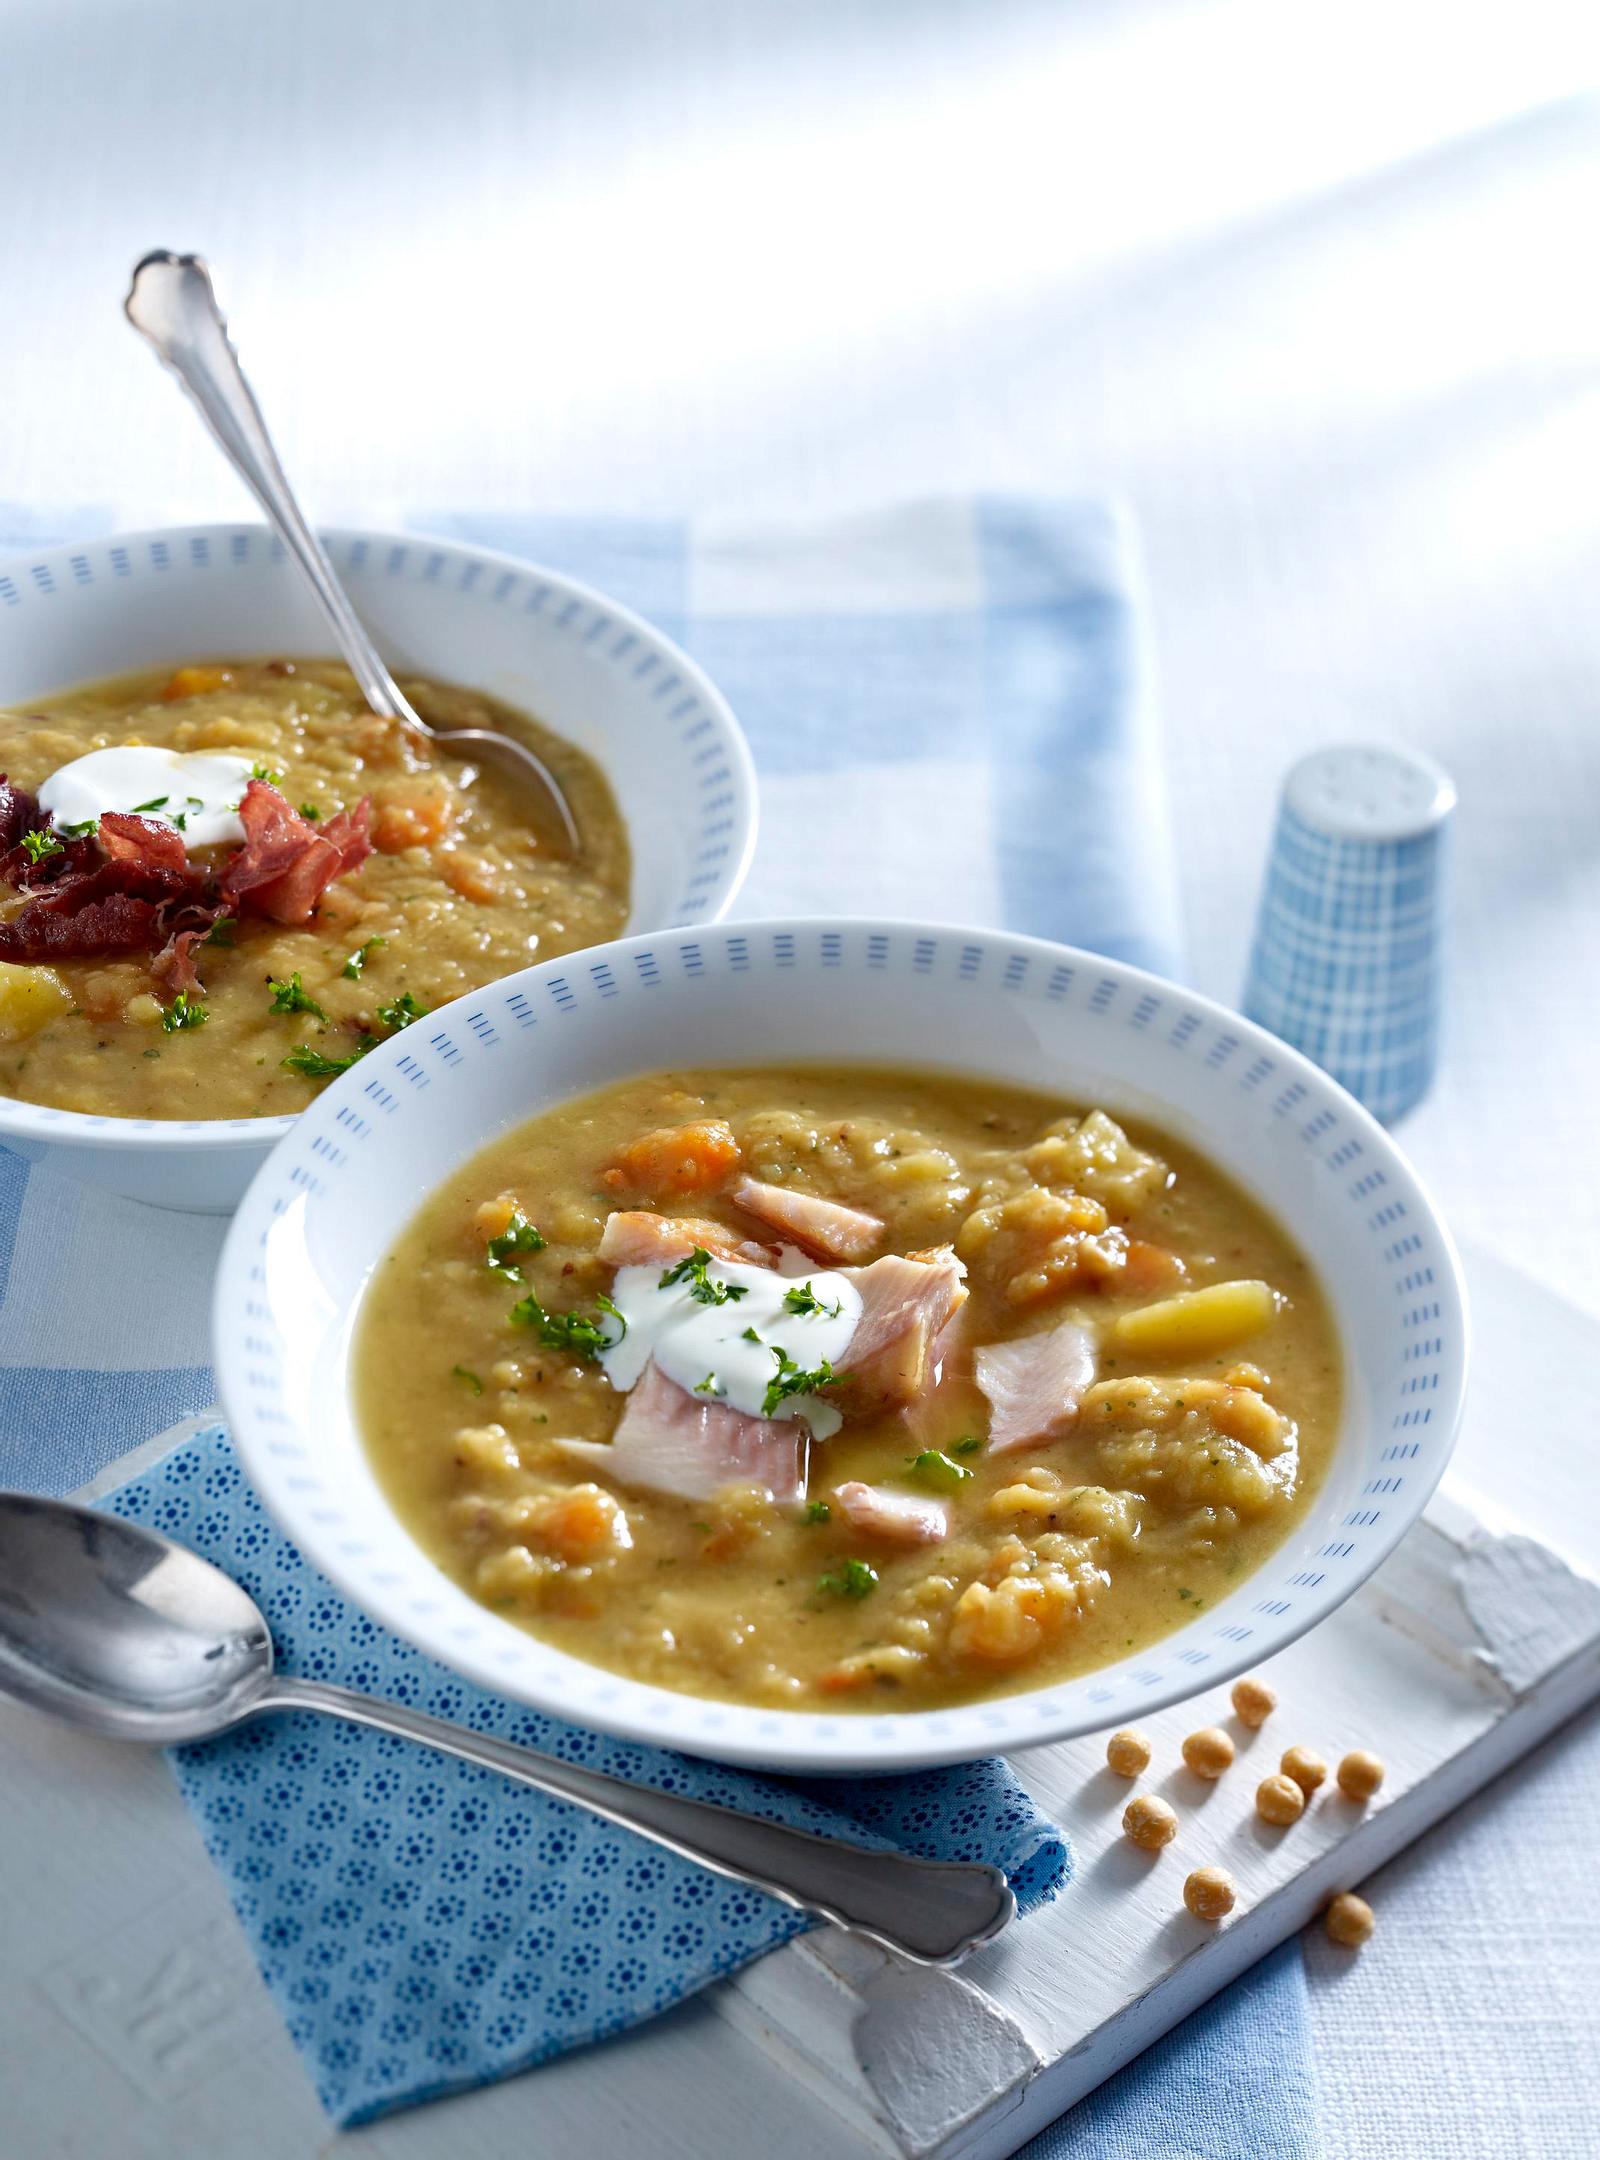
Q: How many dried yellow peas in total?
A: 9